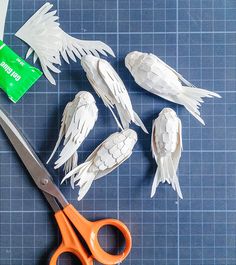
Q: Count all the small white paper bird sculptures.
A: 5